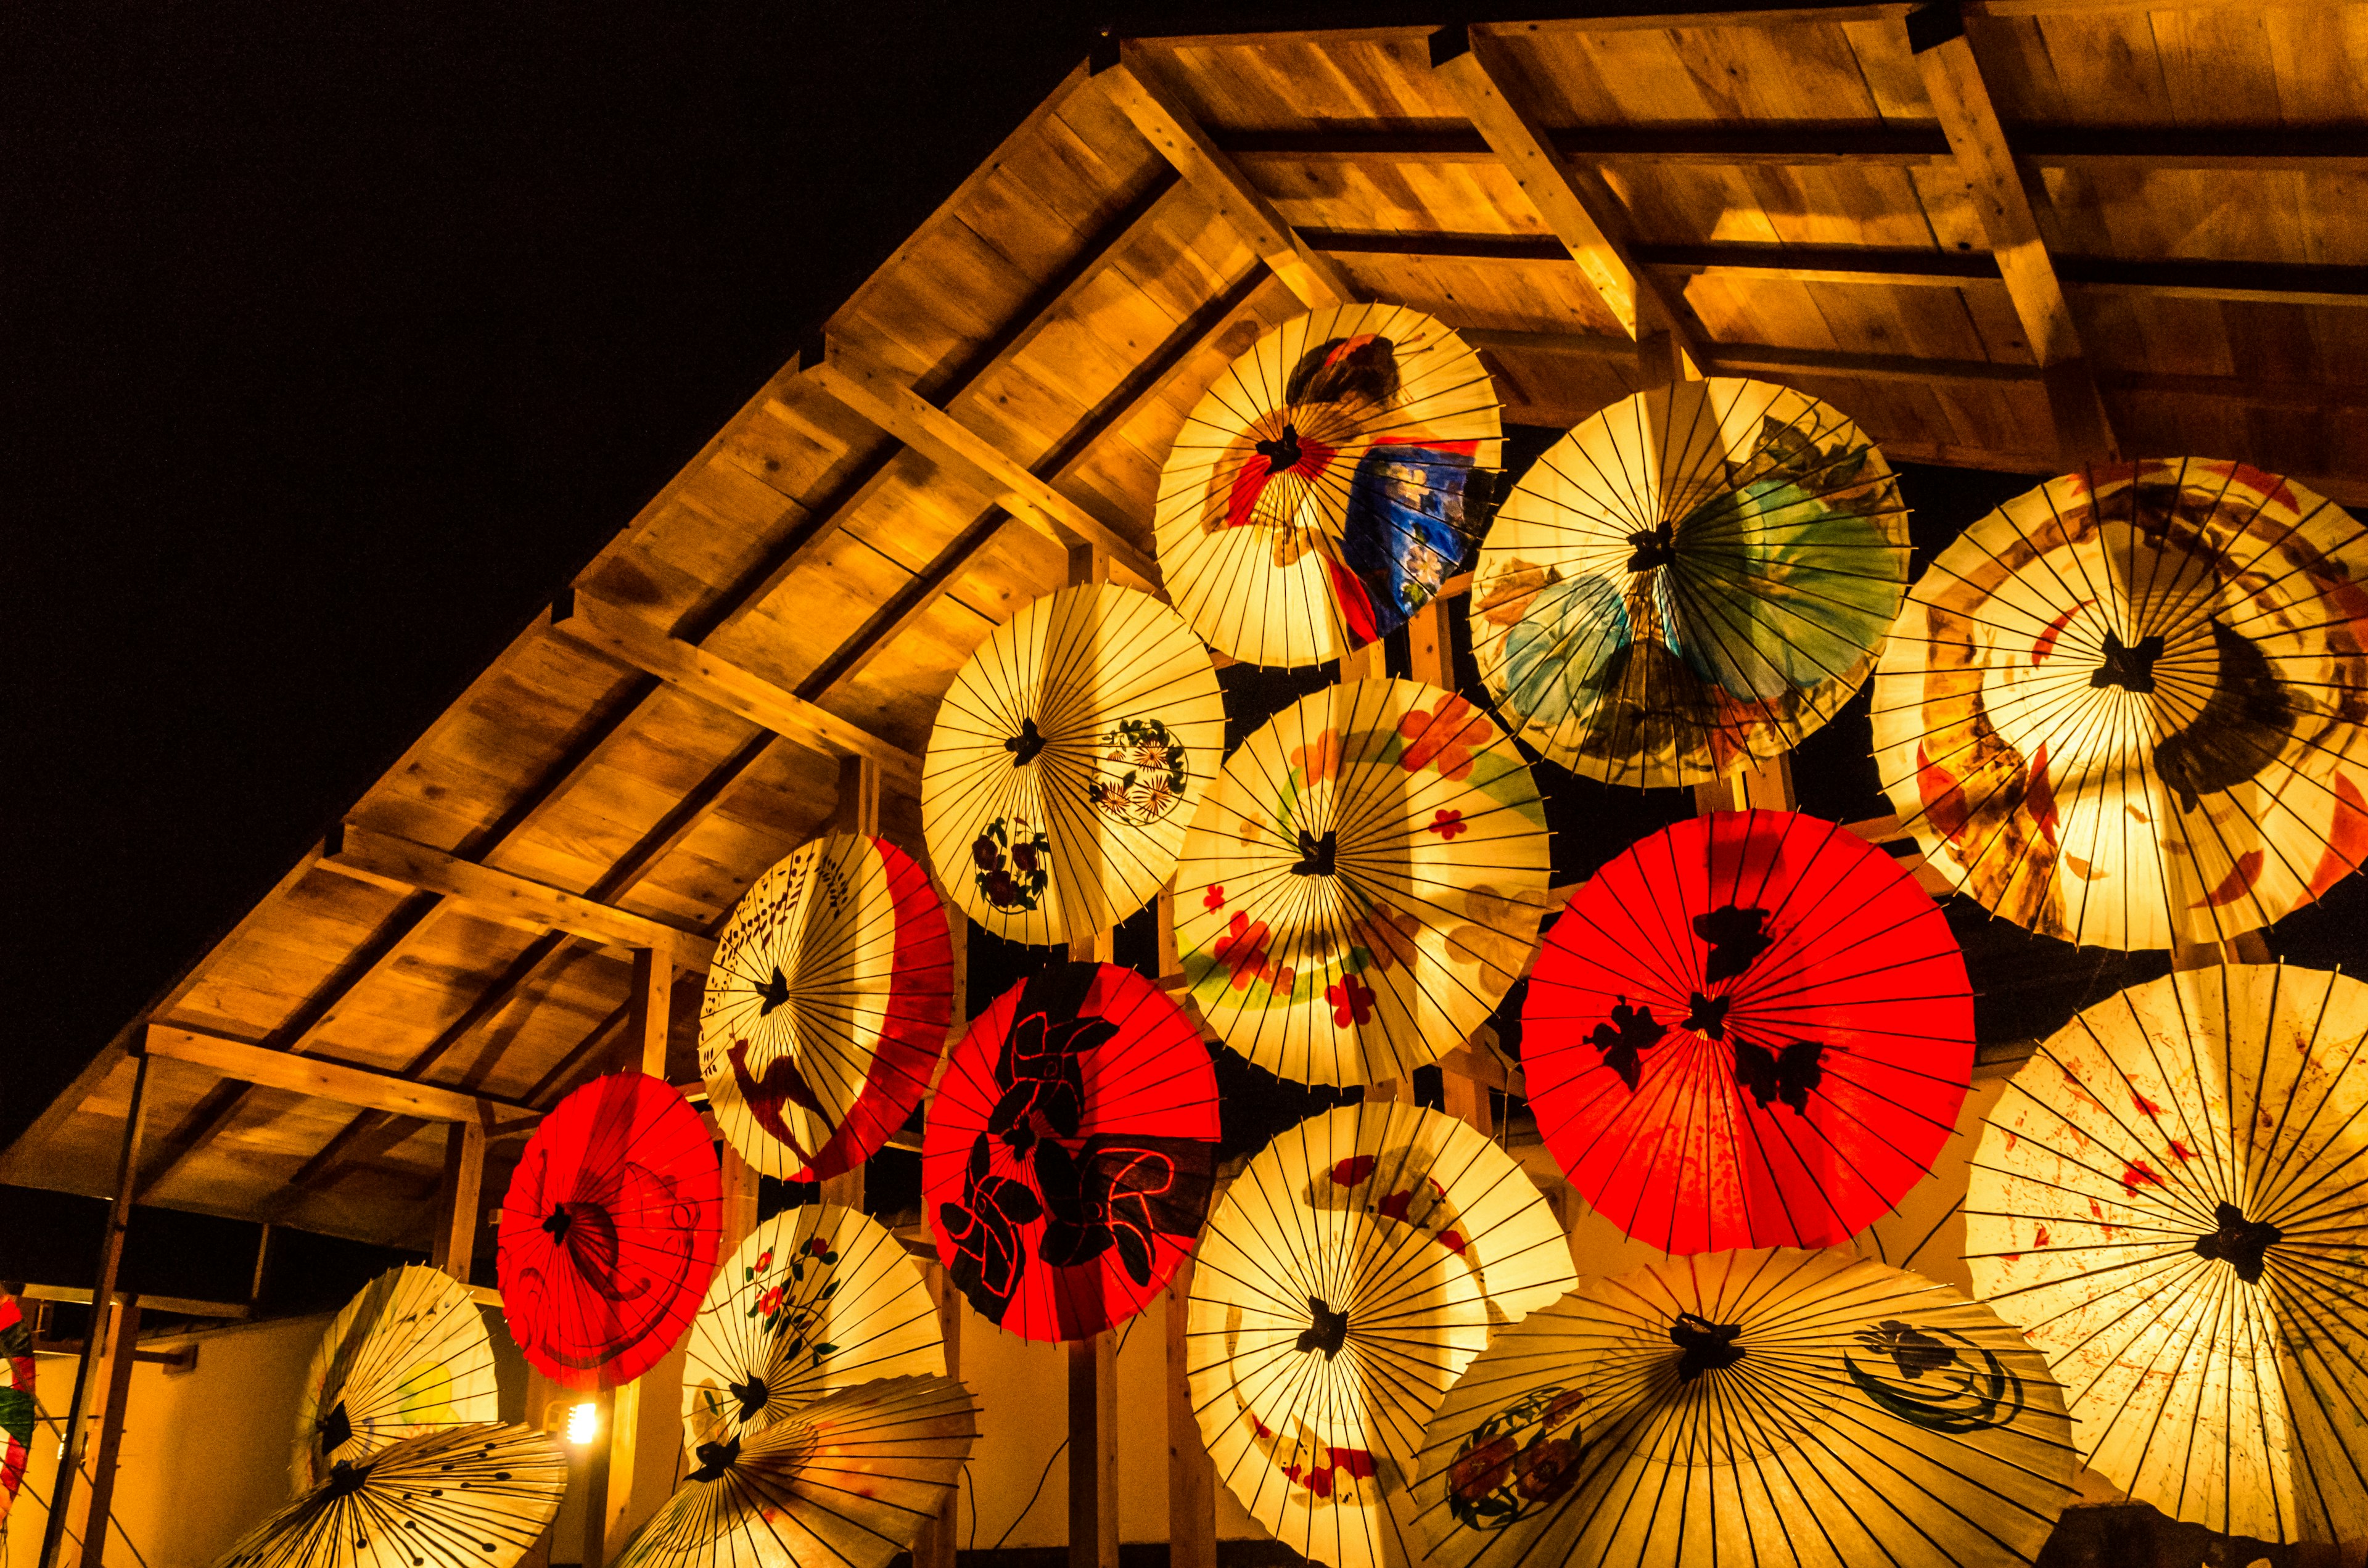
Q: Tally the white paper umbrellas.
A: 13